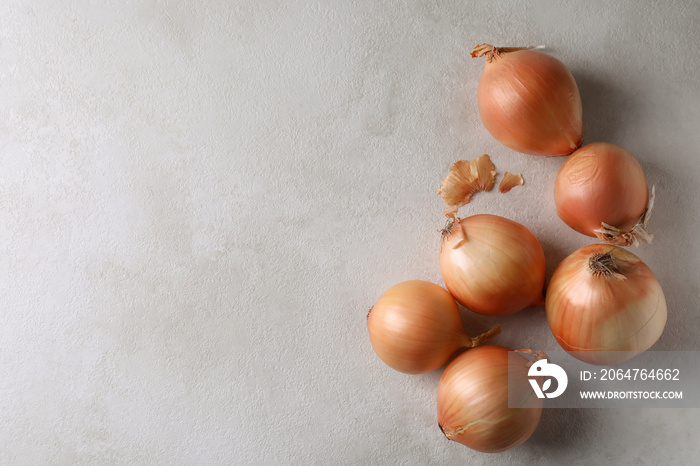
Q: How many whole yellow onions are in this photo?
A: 6